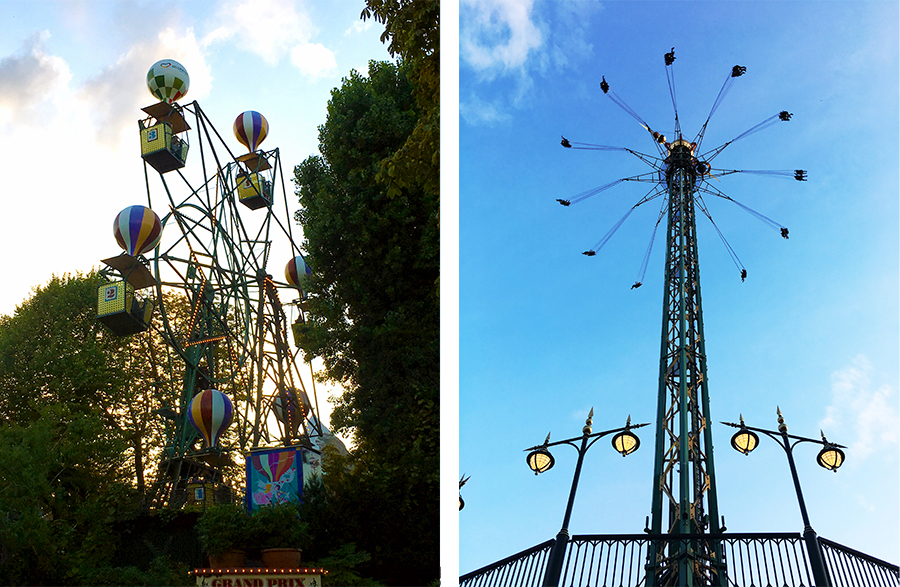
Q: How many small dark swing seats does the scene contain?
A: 11